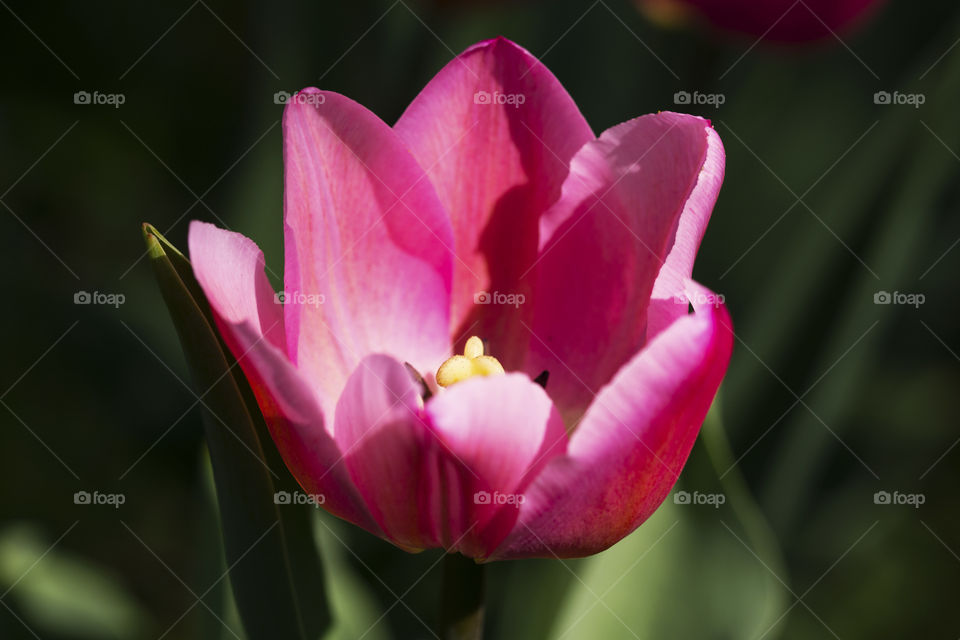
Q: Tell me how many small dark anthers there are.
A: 2